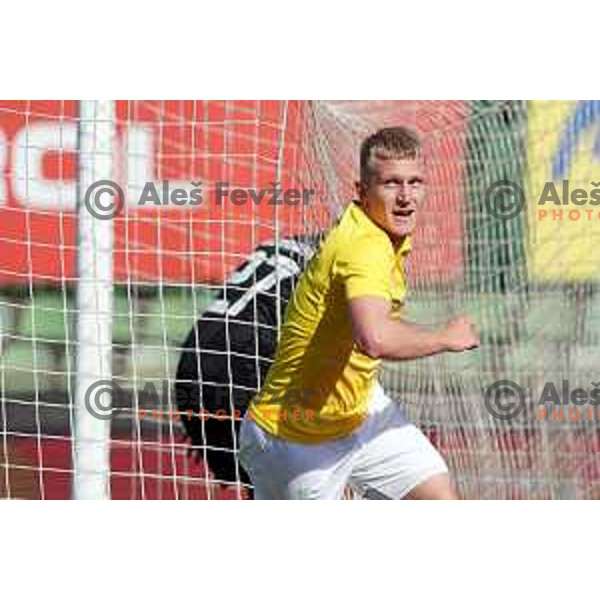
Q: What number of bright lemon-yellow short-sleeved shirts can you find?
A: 1